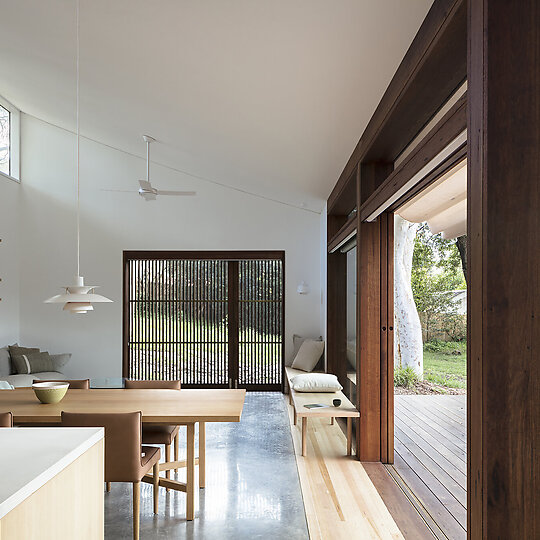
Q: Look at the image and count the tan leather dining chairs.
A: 4